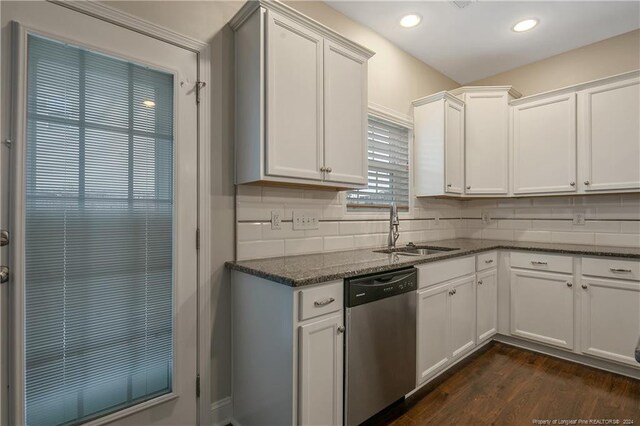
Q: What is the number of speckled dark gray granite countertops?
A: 1